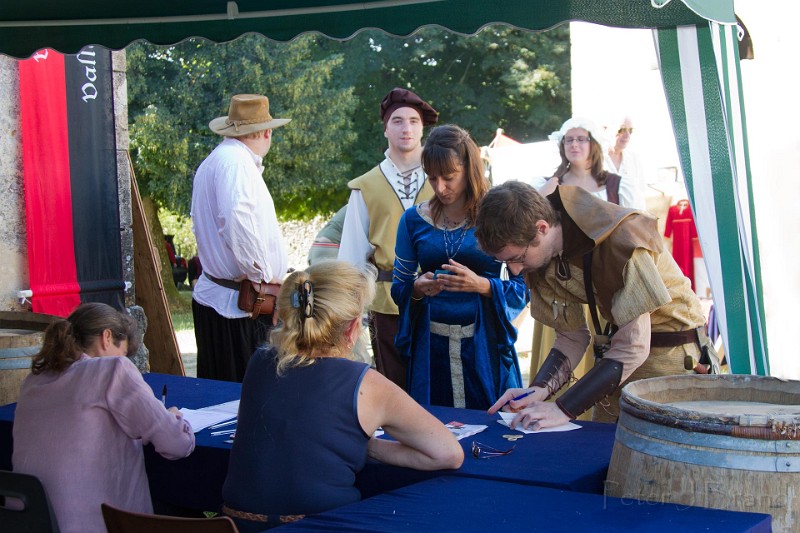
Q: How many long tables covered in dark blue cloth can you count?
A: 2